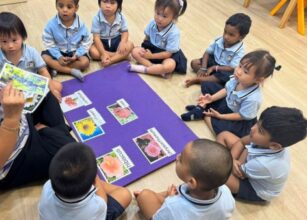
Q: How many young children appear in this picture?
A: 9